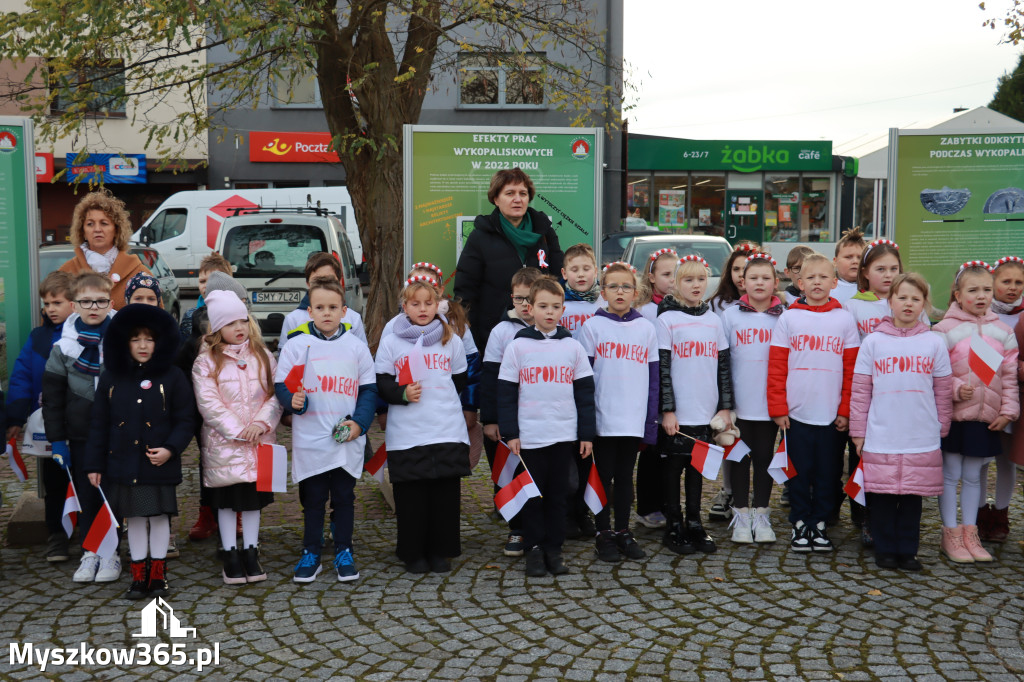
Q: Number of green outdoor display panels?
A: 3